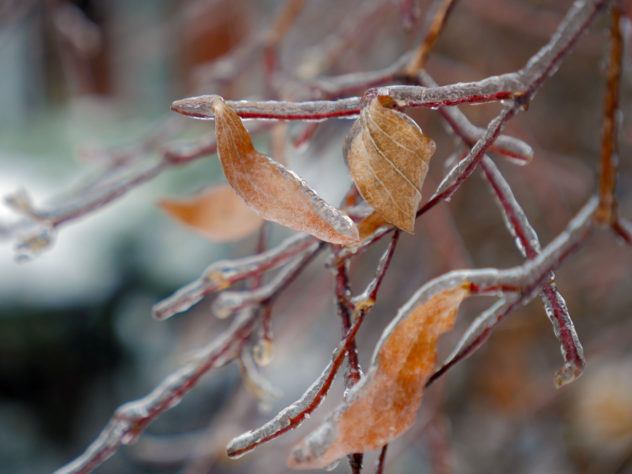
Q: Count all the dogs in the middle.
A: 0